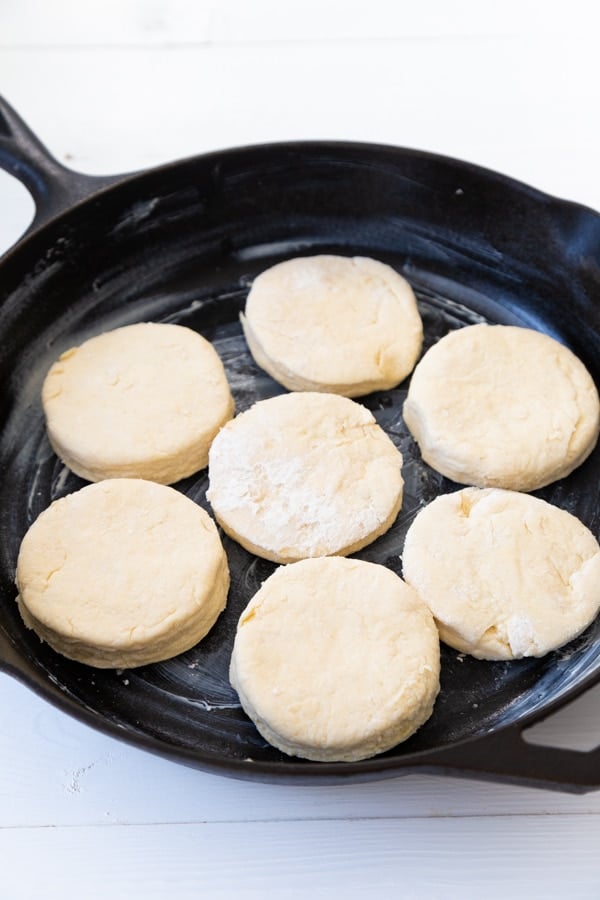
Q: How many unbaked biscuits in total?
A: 7